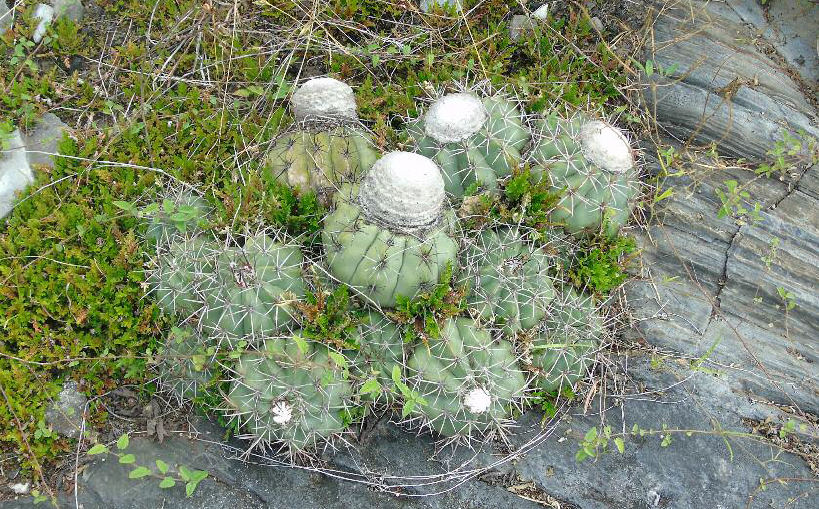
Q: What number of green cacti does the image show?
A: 13